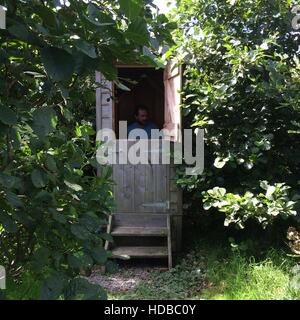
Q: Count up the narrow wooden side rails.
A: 2